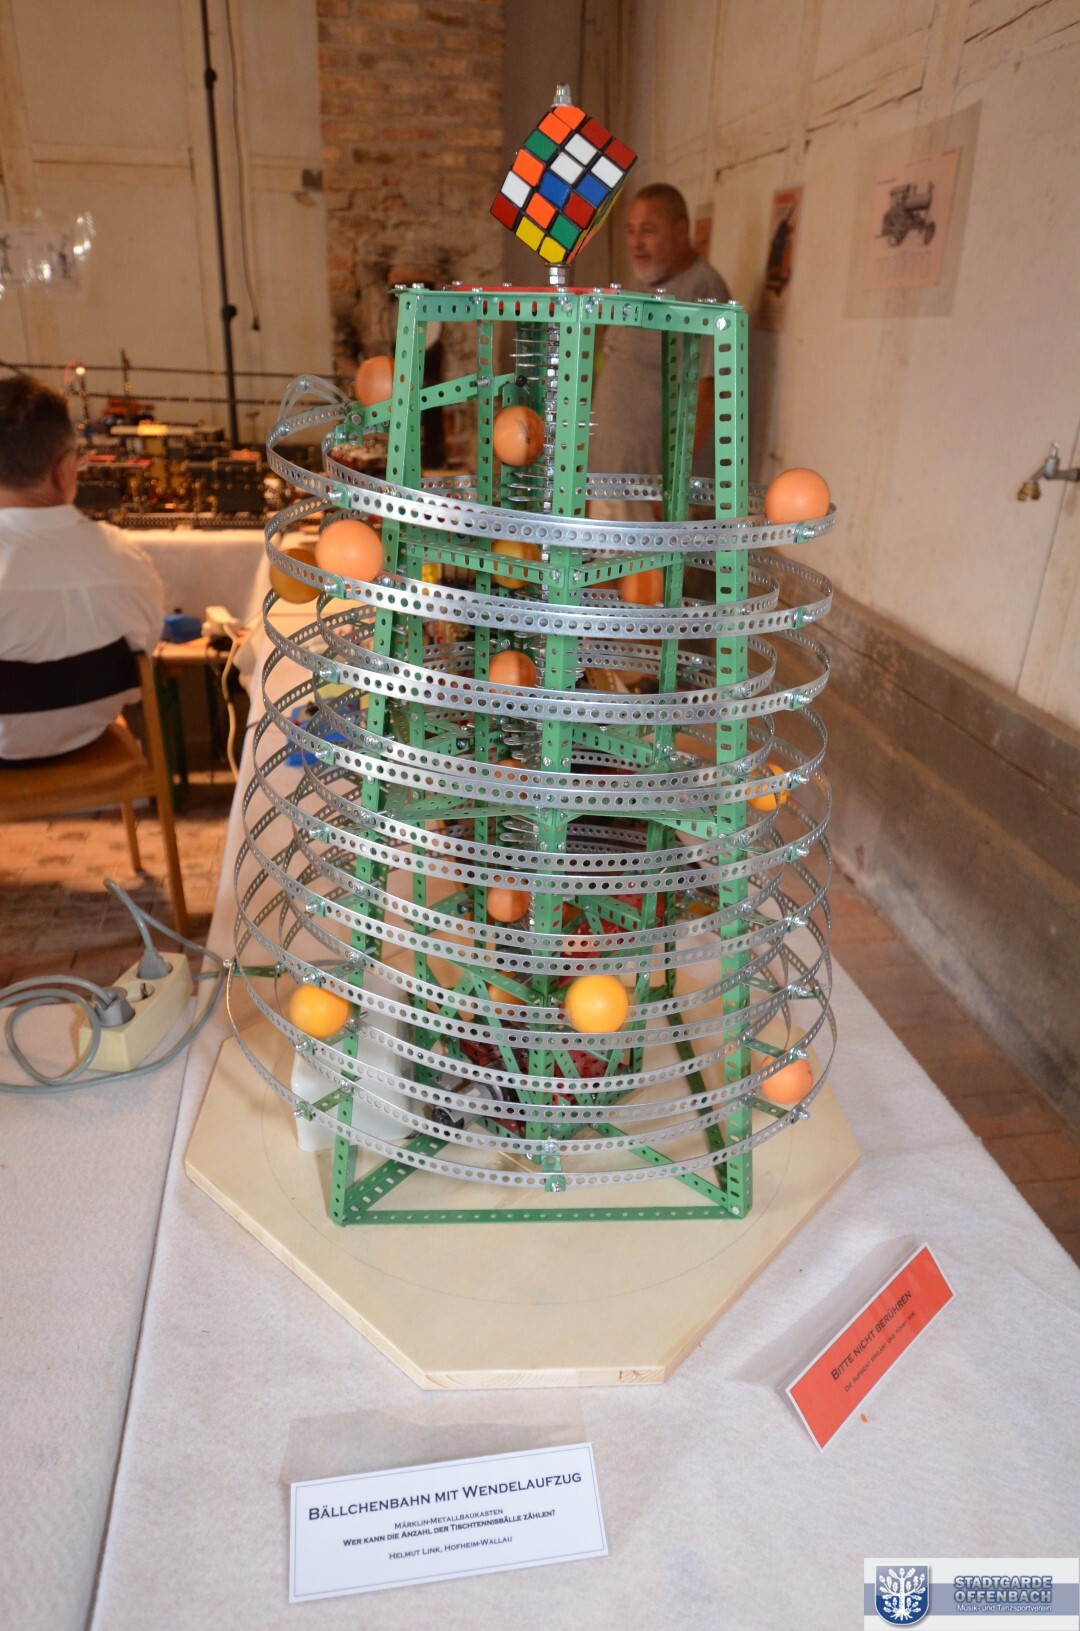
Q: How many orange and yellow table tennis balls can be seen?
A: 15